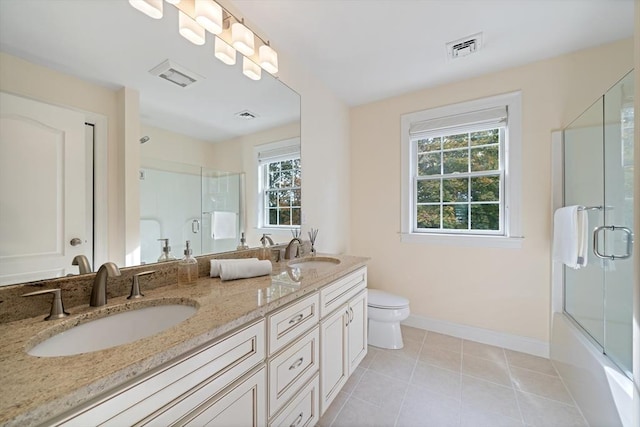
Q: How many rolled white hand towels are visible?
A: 2